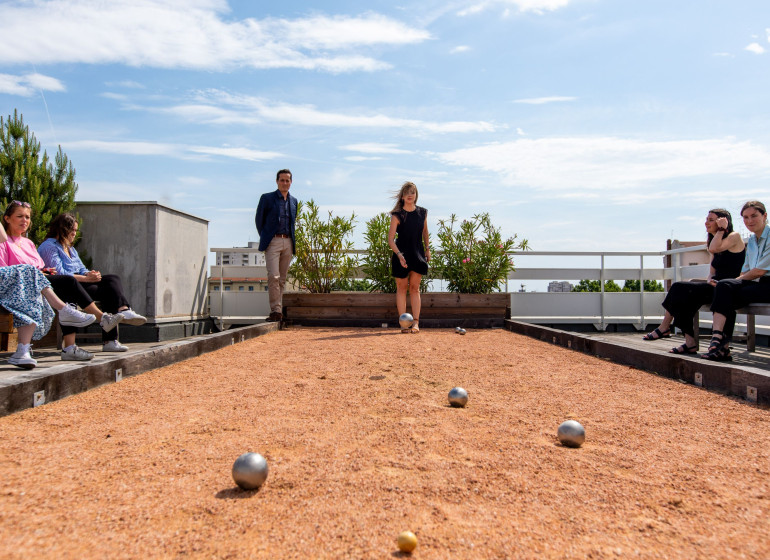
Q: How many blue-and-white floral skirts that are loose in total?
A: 1